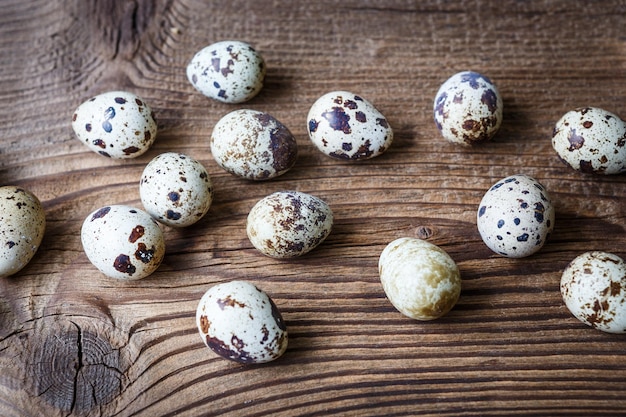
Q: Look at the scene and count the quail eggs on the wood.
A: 14